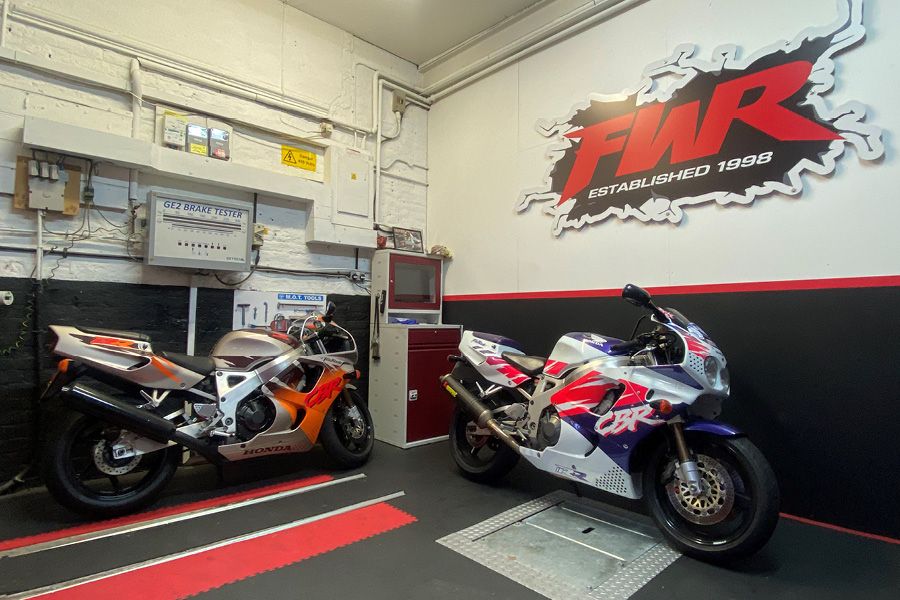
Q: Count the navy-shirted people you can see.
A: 0